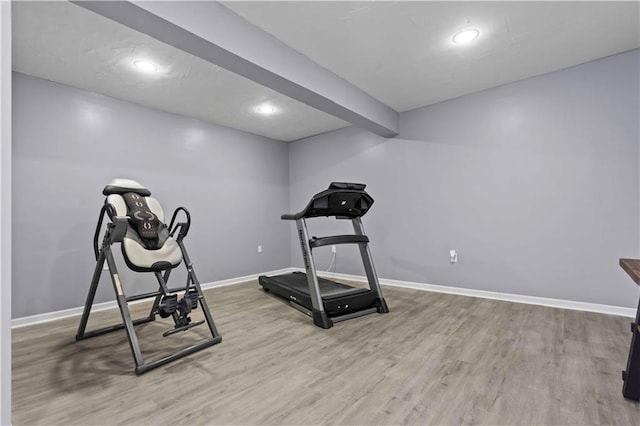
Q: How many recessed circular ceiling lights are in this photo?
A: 3